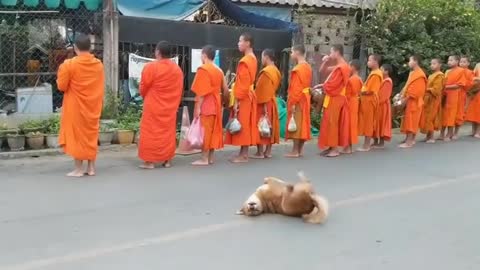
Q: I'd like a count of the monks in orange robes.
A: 15